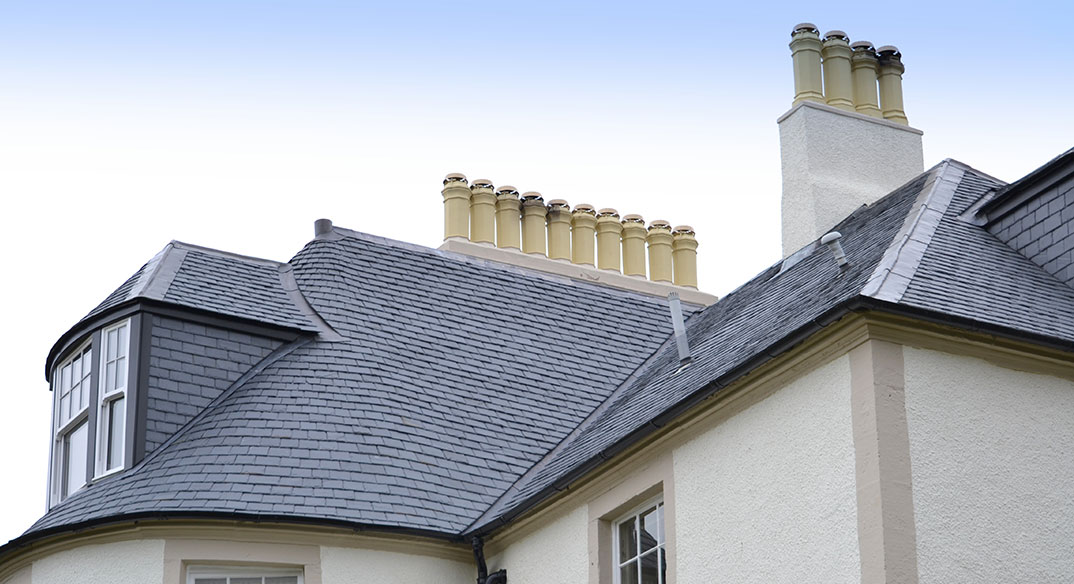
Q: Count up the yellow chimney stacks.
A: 14